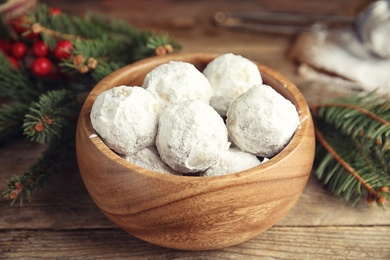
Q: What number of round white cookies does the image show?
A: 7